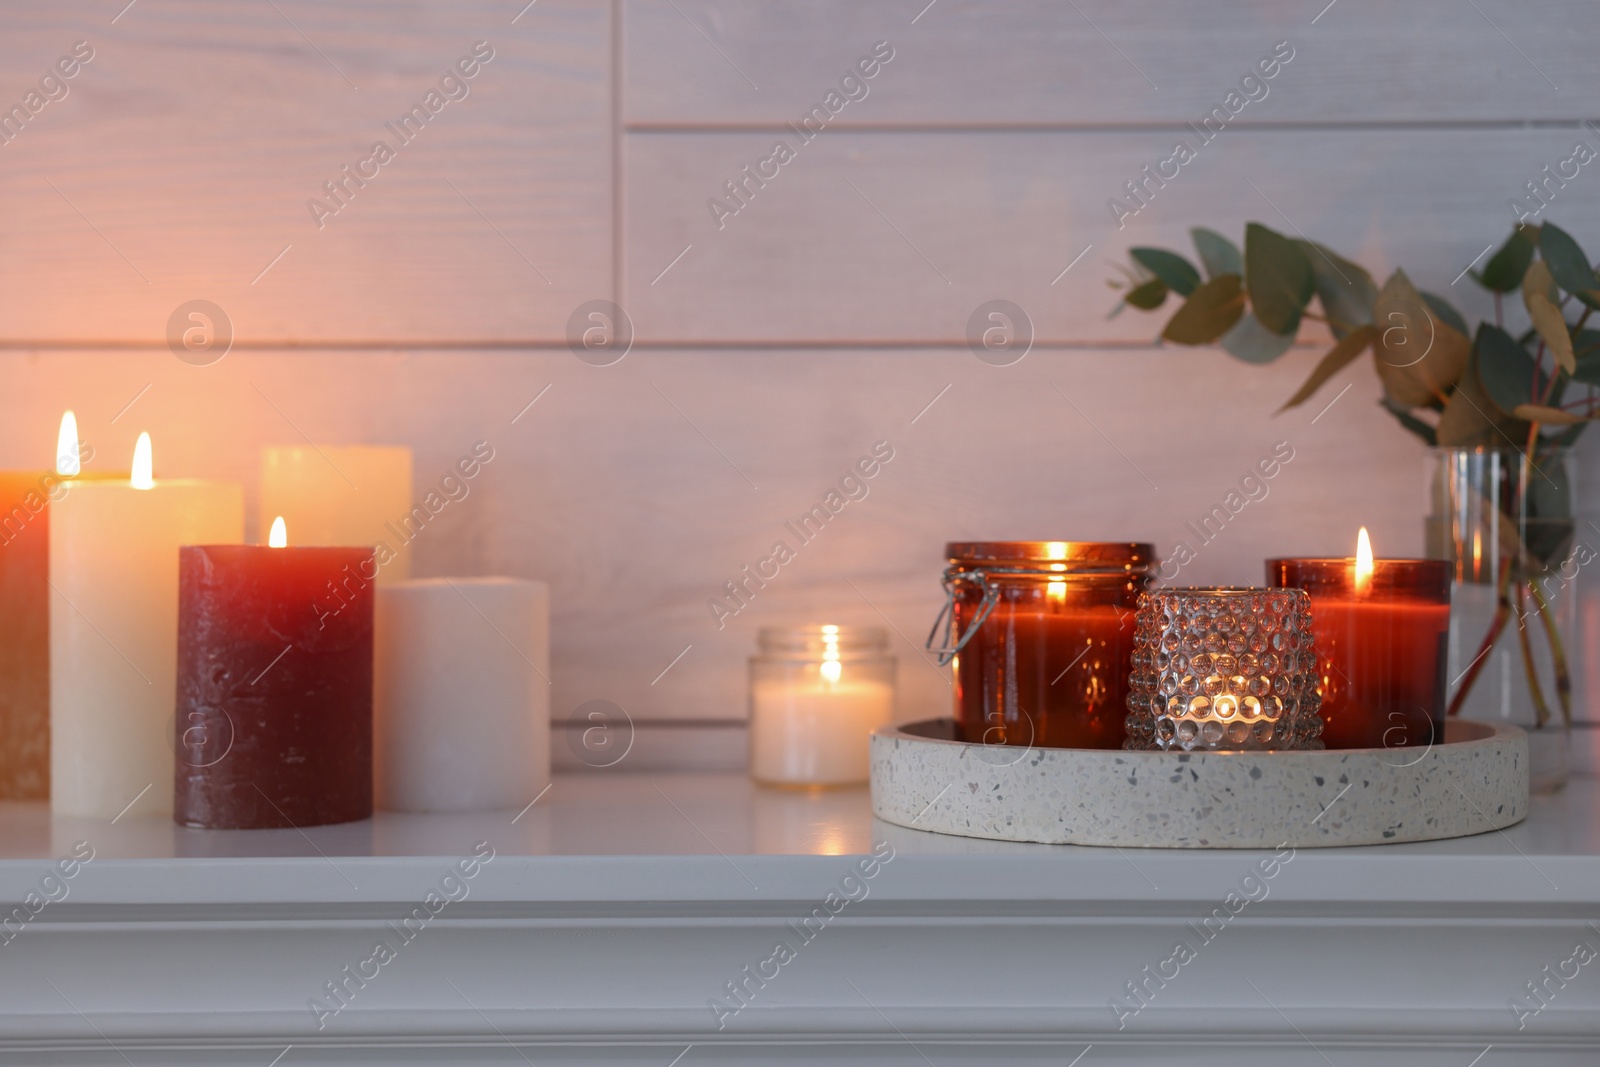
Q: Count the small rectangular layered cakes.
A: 0